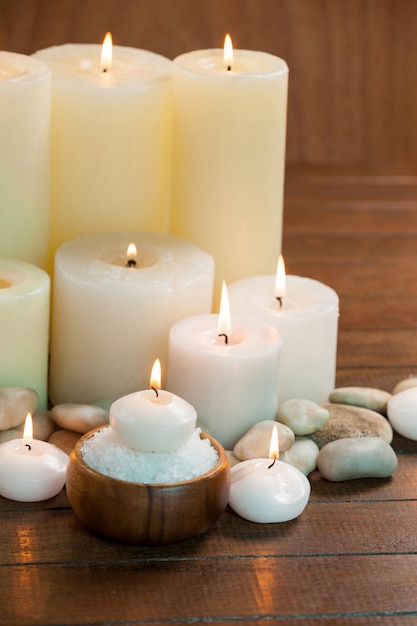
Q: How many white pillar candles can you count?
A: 3